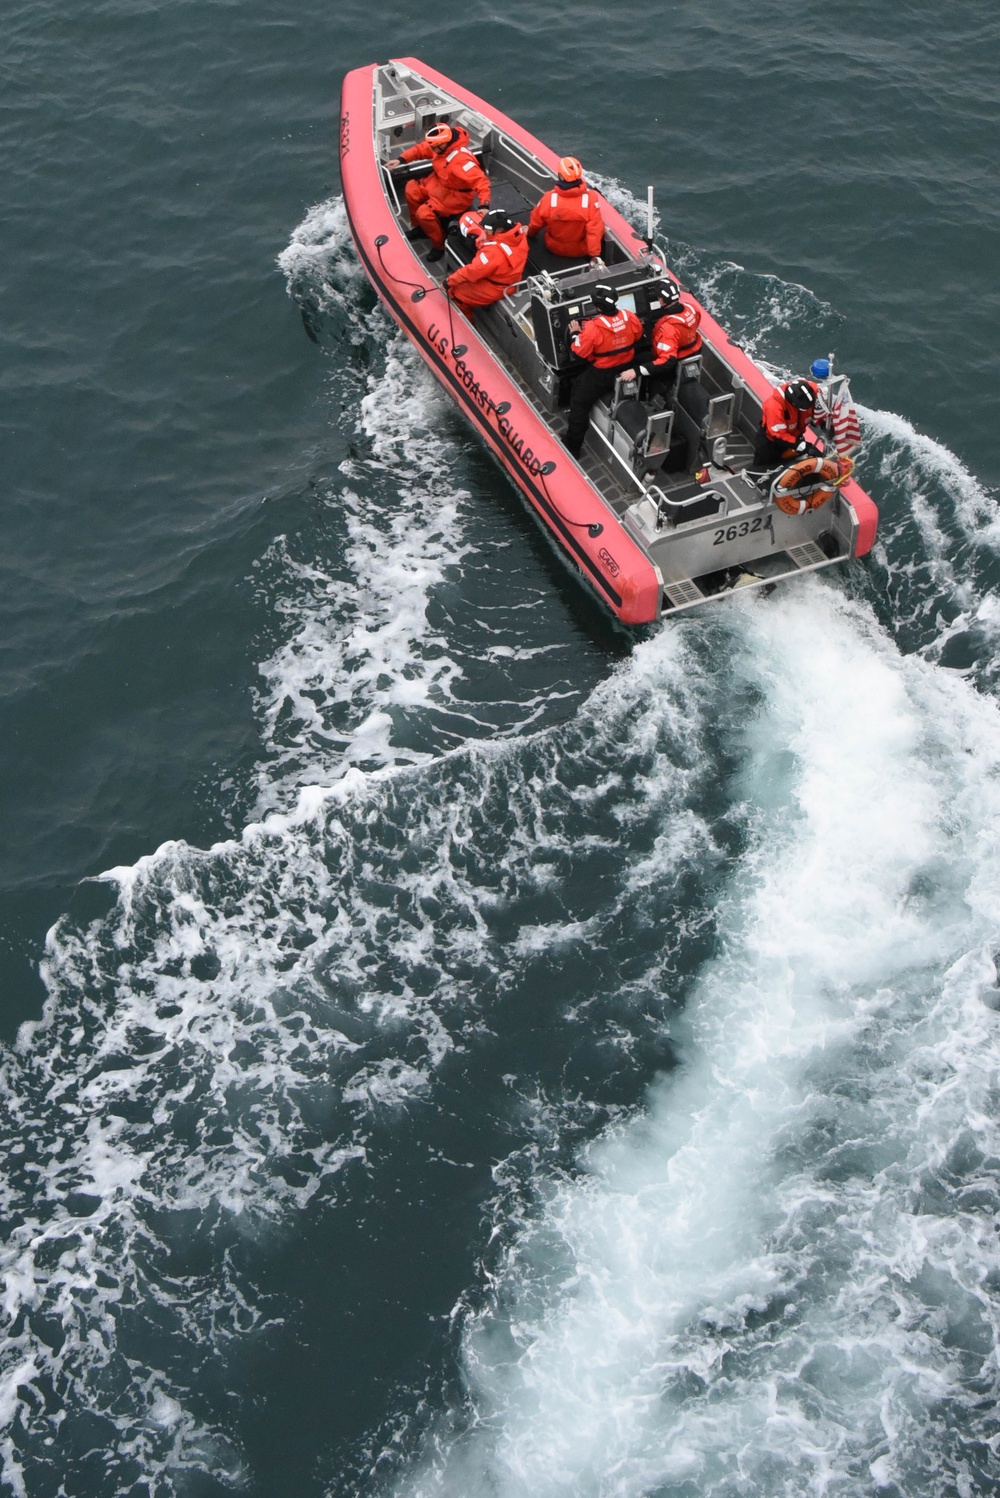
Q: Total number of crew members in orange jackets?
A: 6